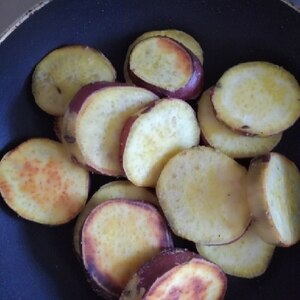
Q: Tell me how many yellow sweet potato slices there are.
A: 14